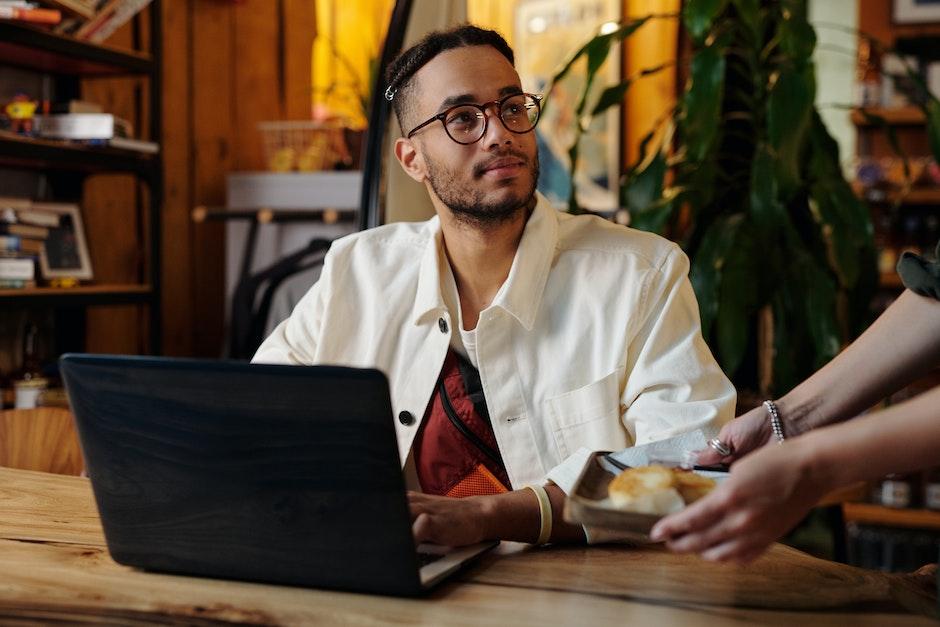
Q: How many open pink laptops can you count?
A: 0